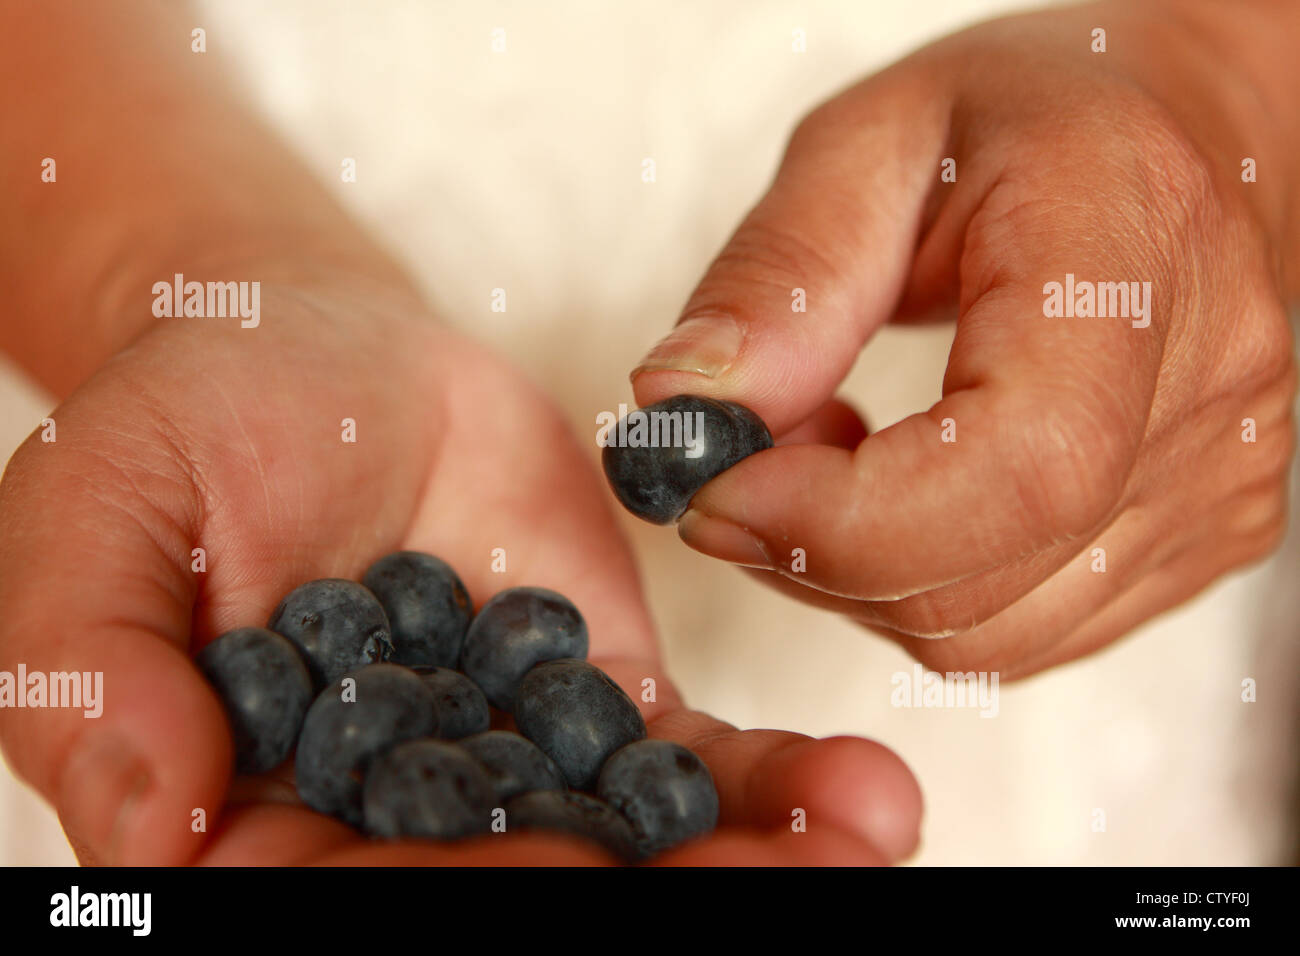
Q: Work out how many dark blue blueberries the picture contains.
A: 12